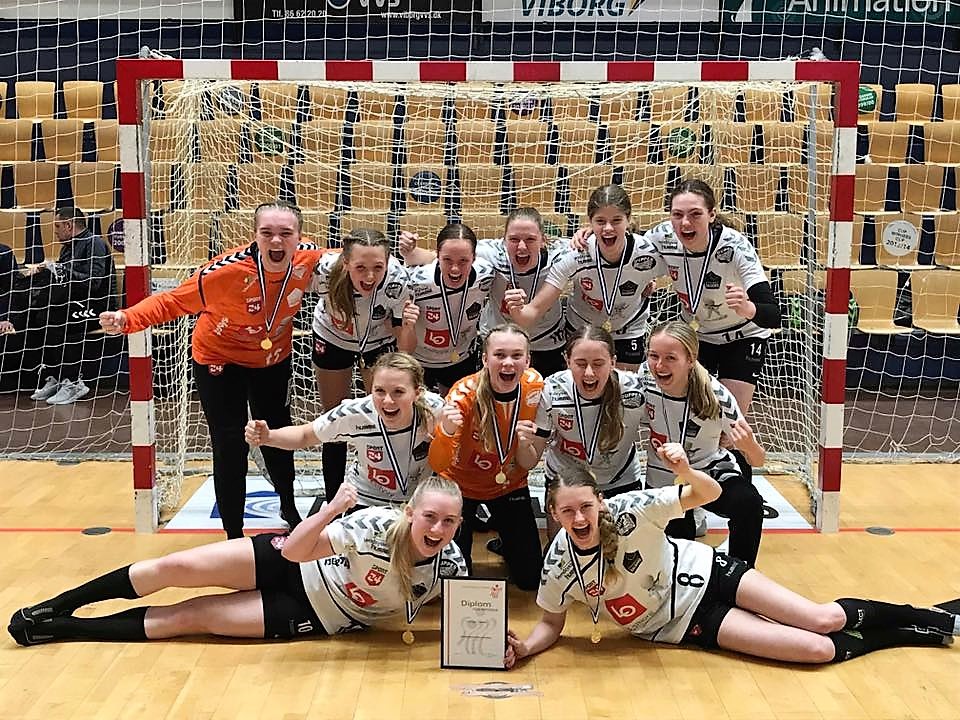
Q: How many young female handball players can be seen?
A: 12